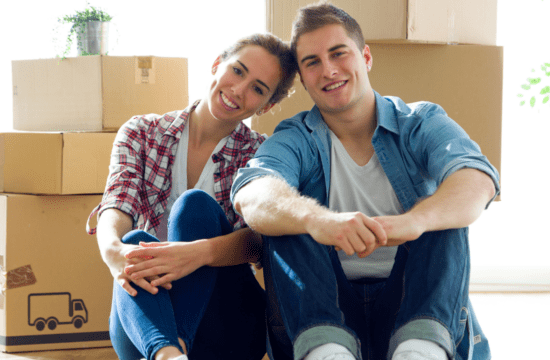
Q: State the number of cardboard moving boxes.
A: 5